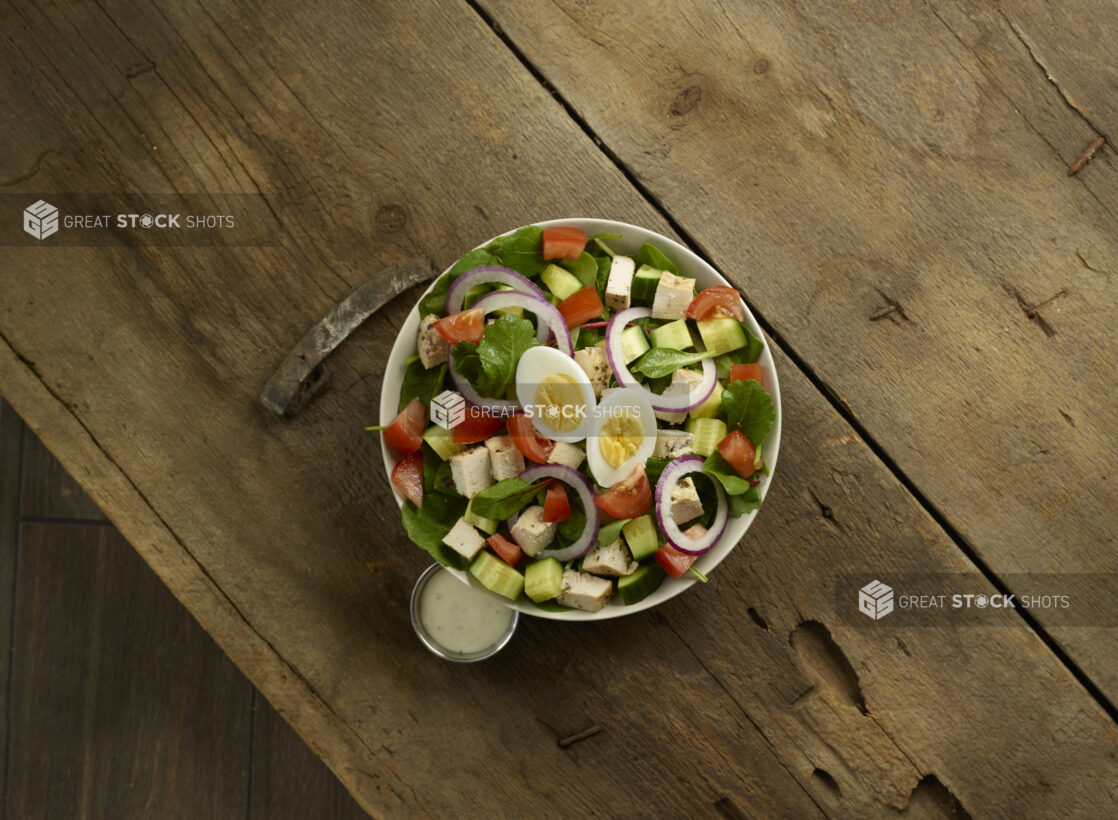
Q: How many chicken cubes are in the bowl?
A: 14